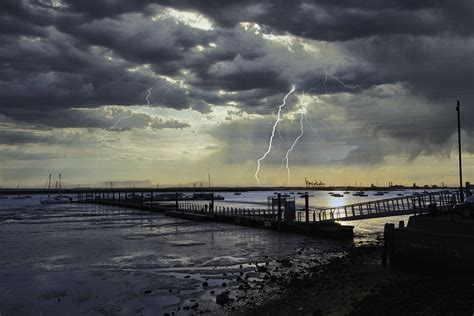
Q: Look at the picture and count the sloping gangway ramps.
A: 1